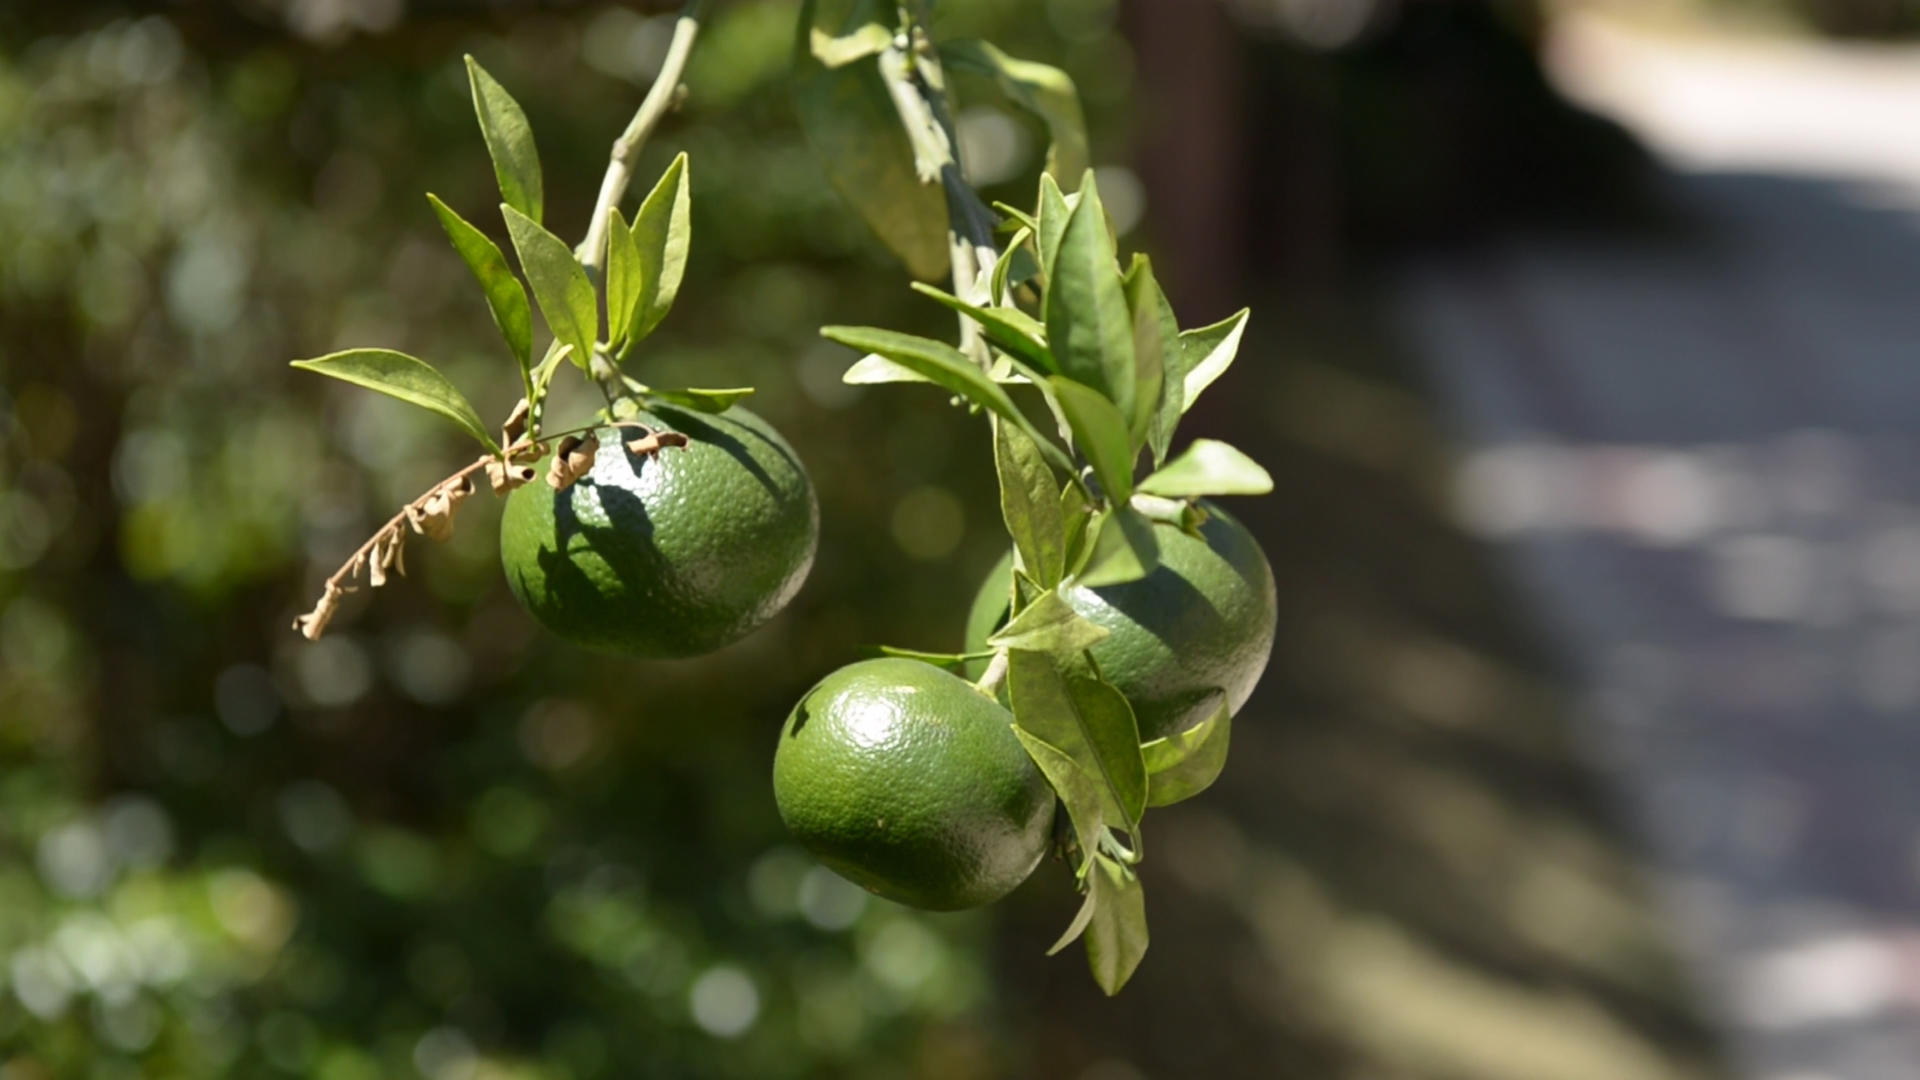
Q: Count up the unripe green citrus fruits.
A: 3